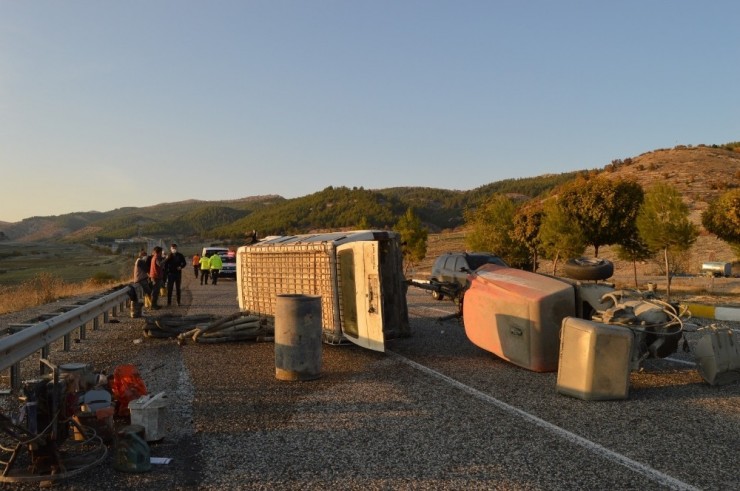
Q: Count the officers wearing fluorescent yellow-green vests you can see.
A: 2